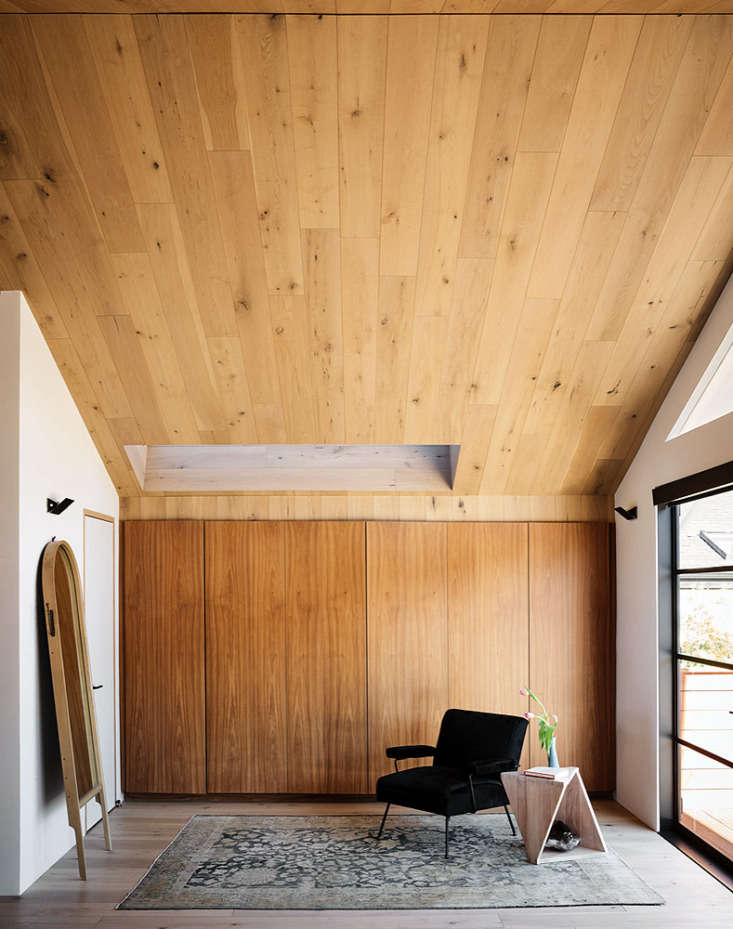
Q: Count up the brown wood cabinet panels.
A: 6